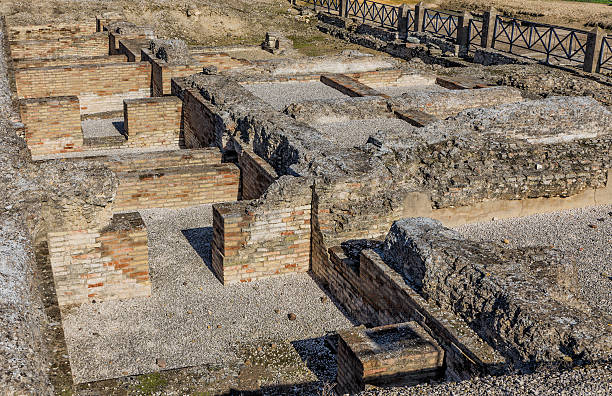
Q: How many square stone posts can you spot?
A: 6